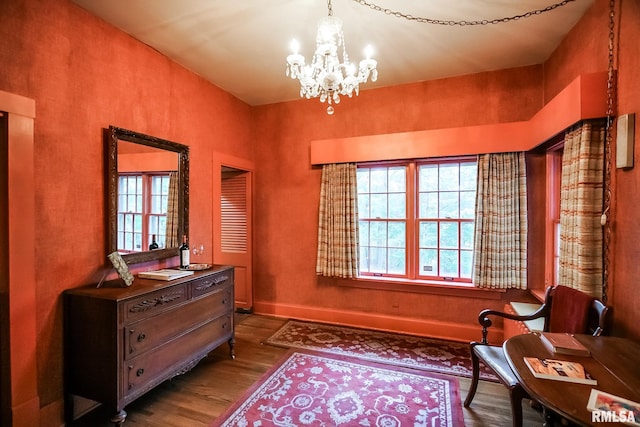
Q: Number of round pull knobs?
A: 4